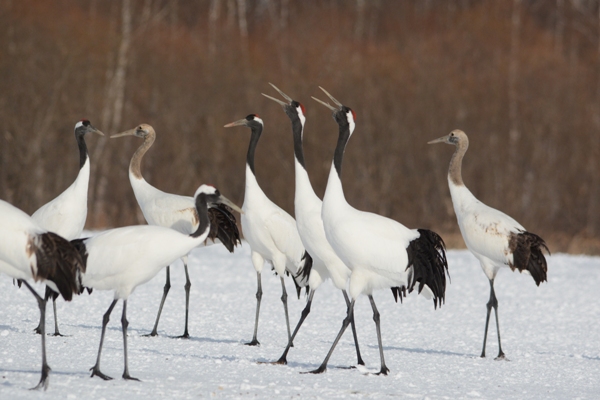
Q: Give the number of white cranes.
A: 8